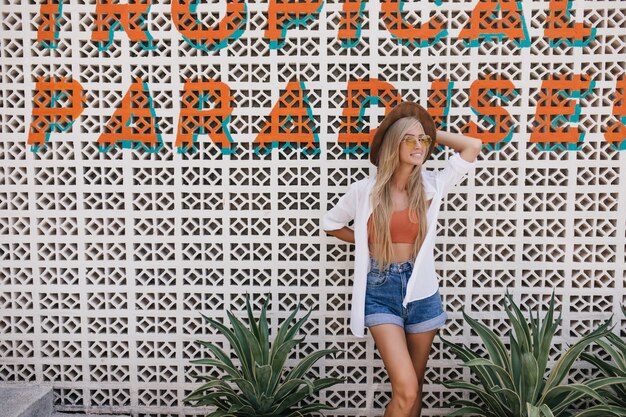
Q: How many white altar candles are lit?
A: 0